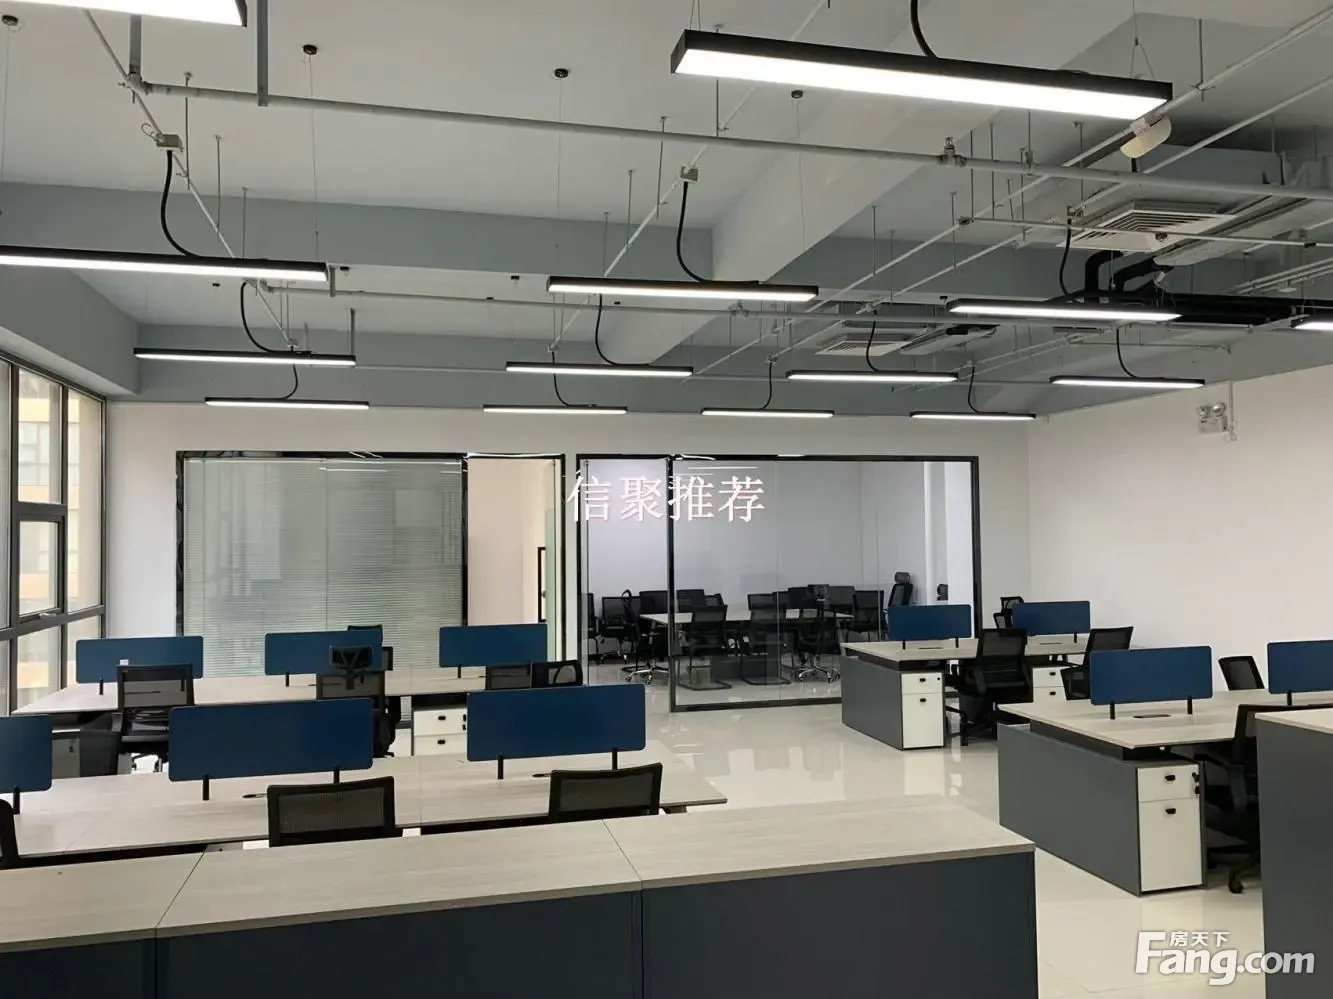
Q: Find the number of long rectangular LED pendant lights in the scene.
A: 14